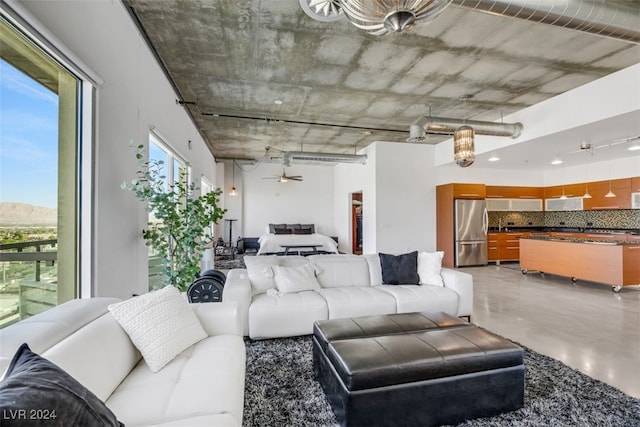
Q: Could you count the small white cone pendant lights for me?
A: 3